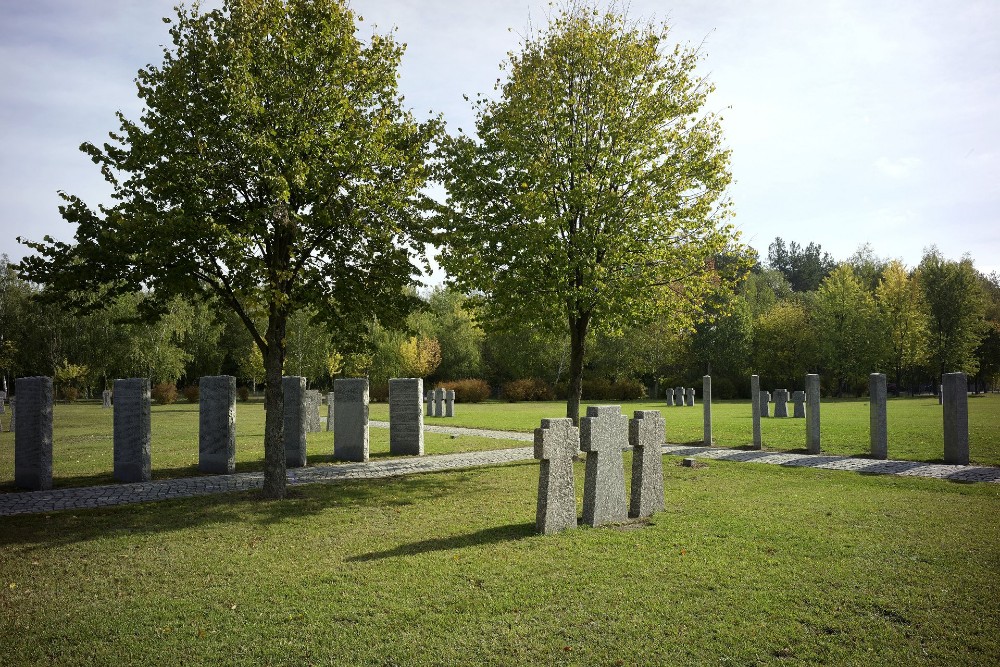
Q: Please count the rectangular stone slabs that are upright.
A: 11